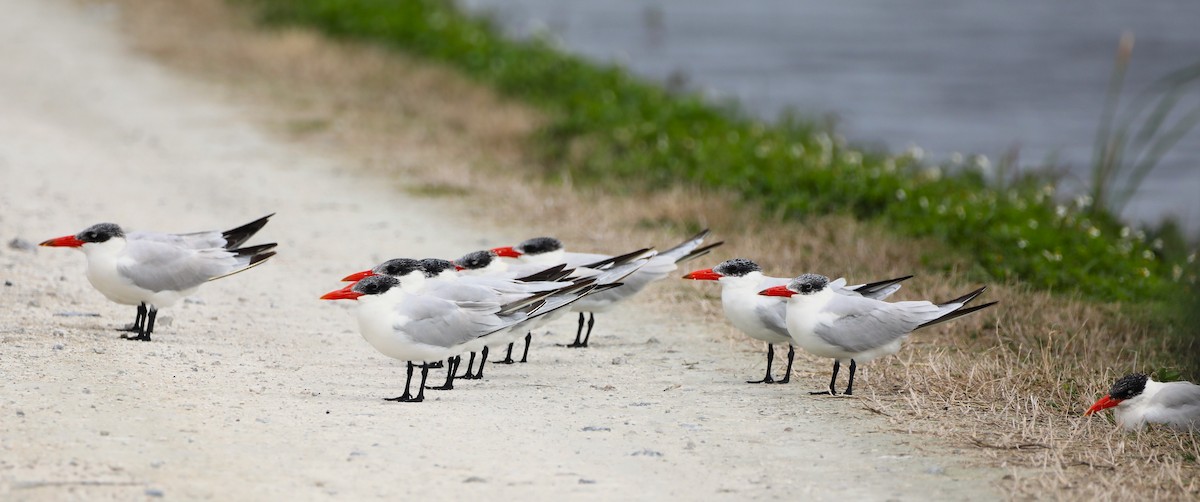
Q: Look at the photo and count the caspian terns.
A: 9